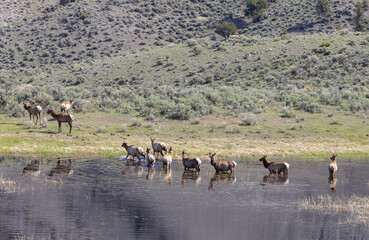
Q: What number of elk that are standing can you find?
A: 11